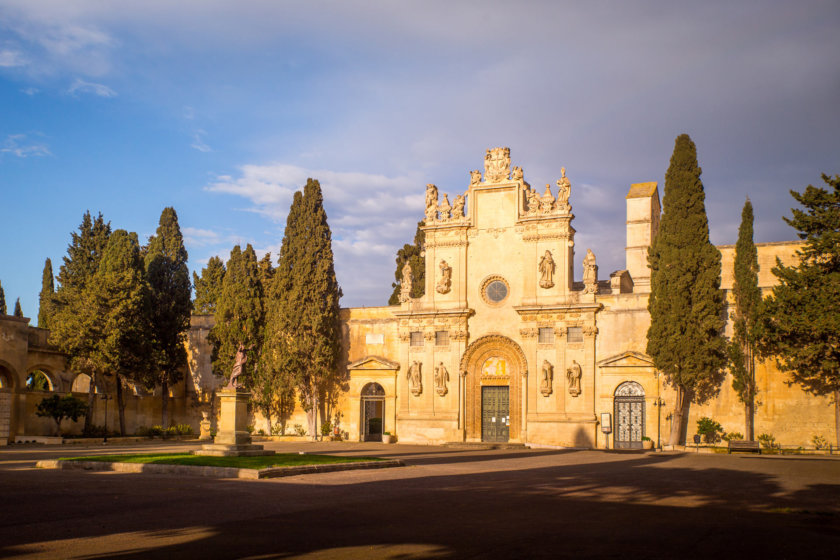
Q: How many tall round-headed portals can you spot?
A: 3